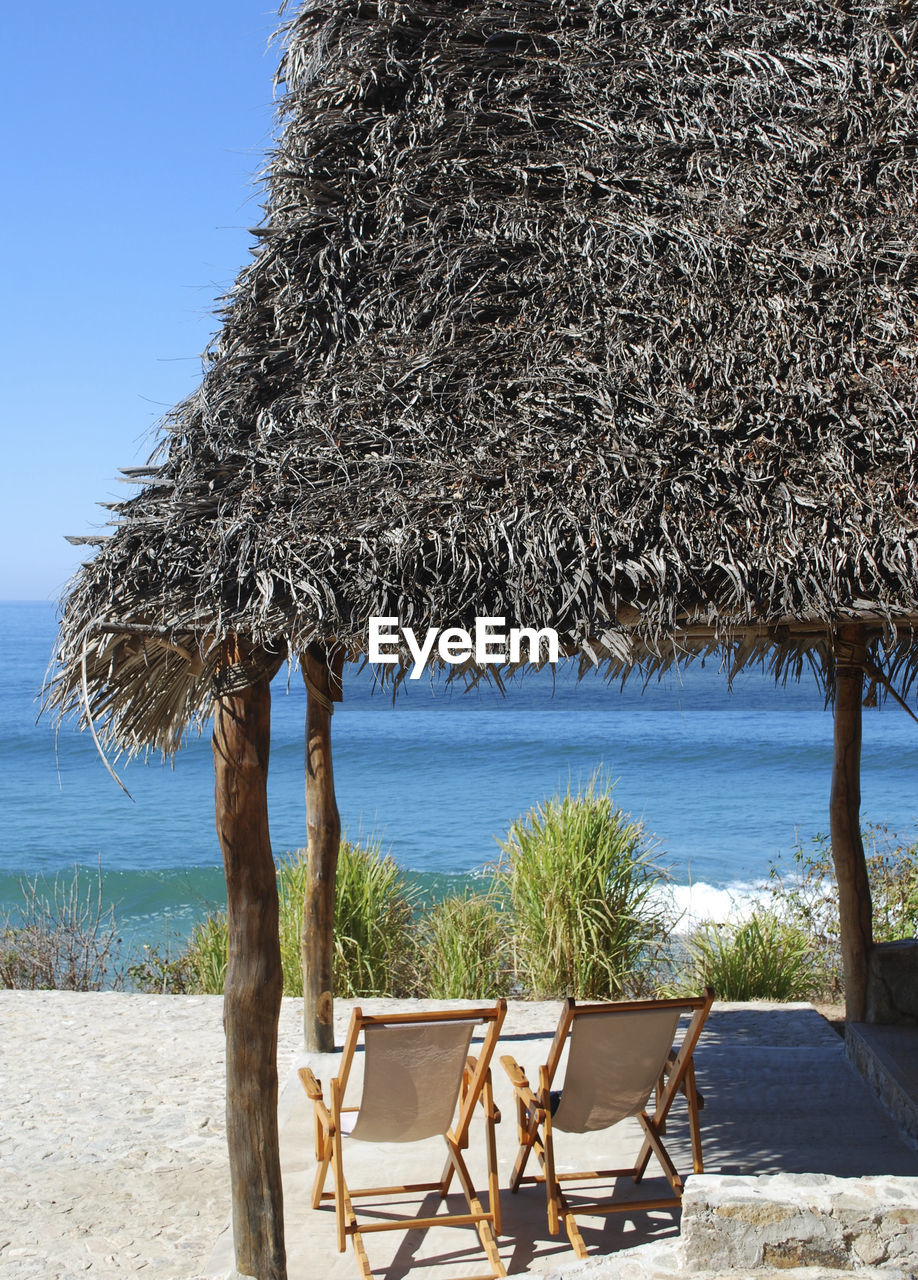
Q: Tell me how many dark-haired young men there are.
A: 0